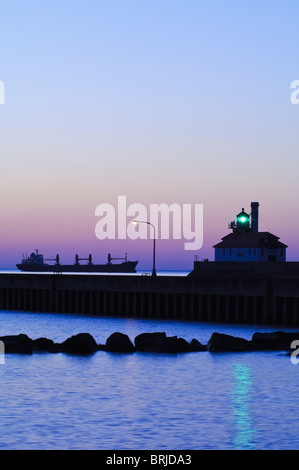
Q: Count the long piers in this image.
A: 1